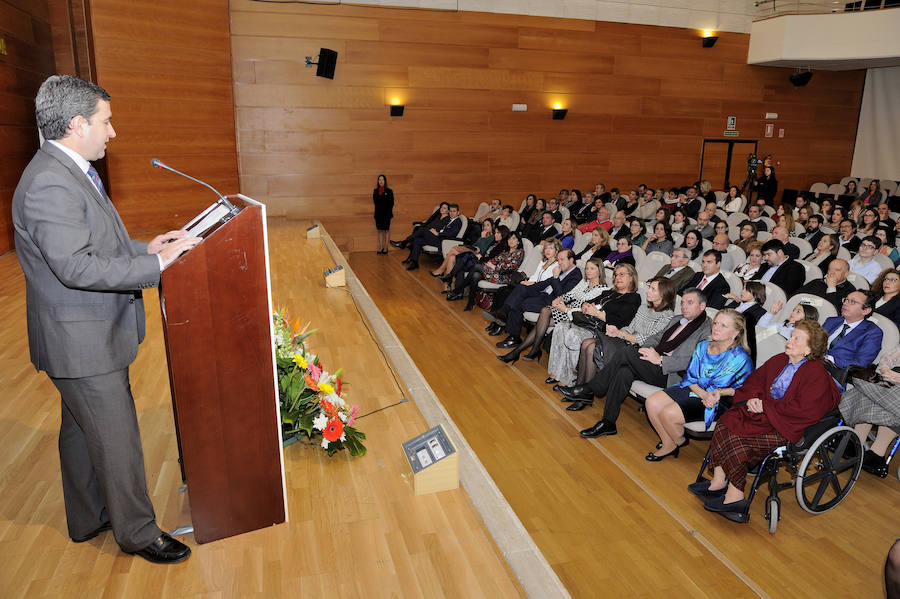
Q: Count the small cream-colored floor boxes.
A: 3